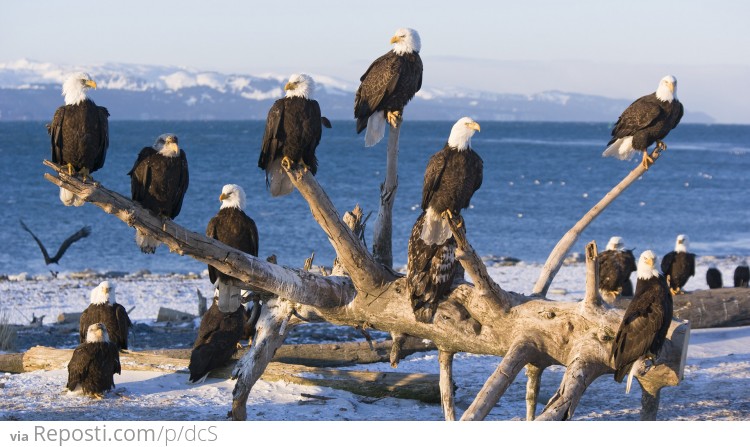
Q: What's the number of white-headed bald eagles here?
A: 12